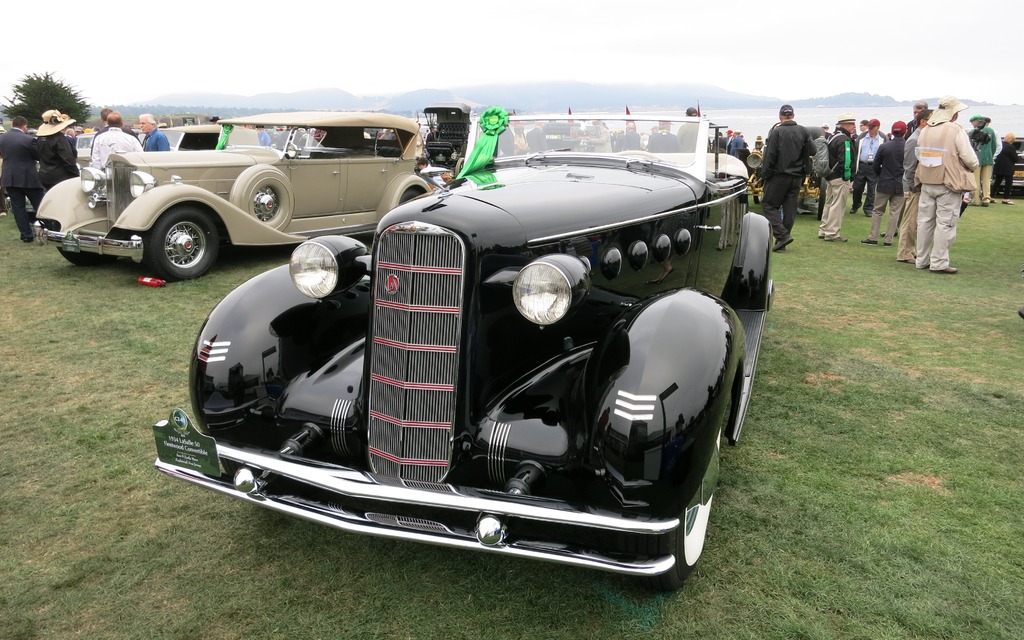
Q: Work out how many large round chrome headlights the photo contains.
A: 4